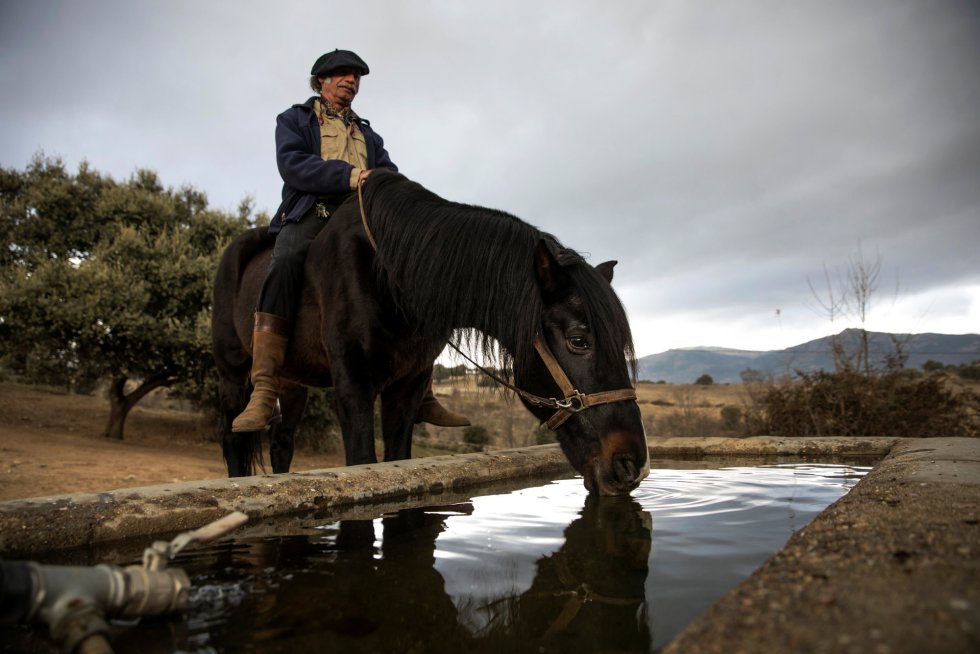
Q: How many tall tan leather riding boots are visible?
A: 2